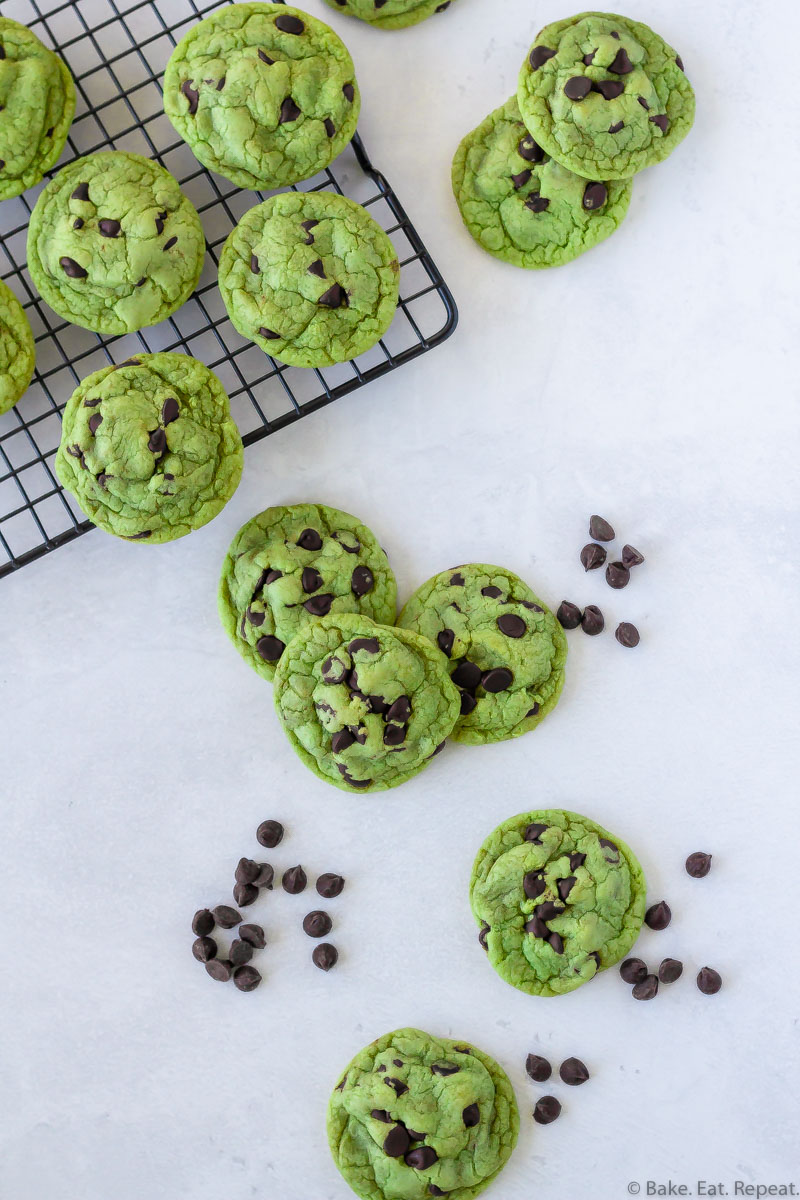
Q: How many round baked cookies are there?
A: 14